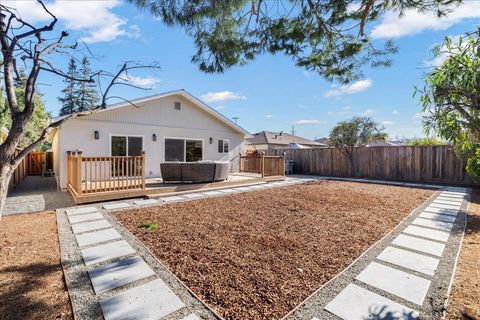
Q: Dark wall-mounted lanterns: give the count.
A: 3